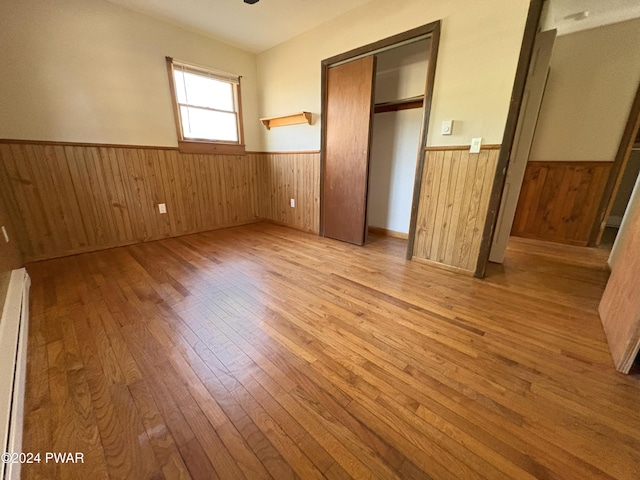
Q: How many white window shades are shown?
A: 1